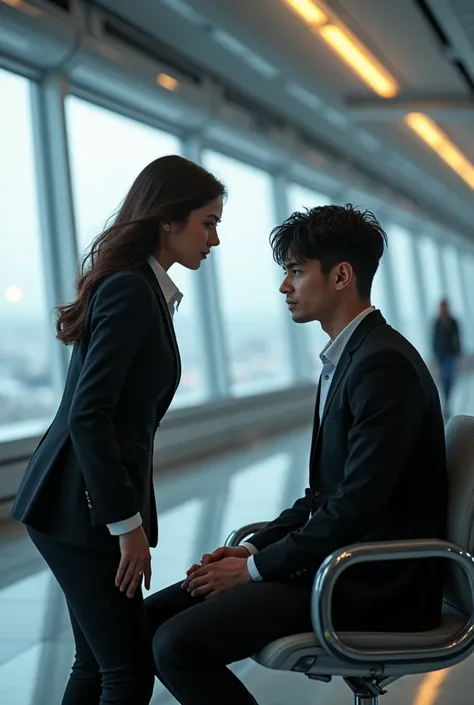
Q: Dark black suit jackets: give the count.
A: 2